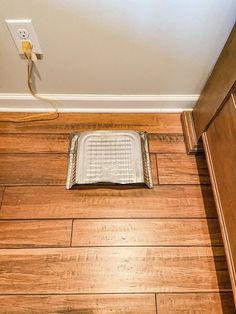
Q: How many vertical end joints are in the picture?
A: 4